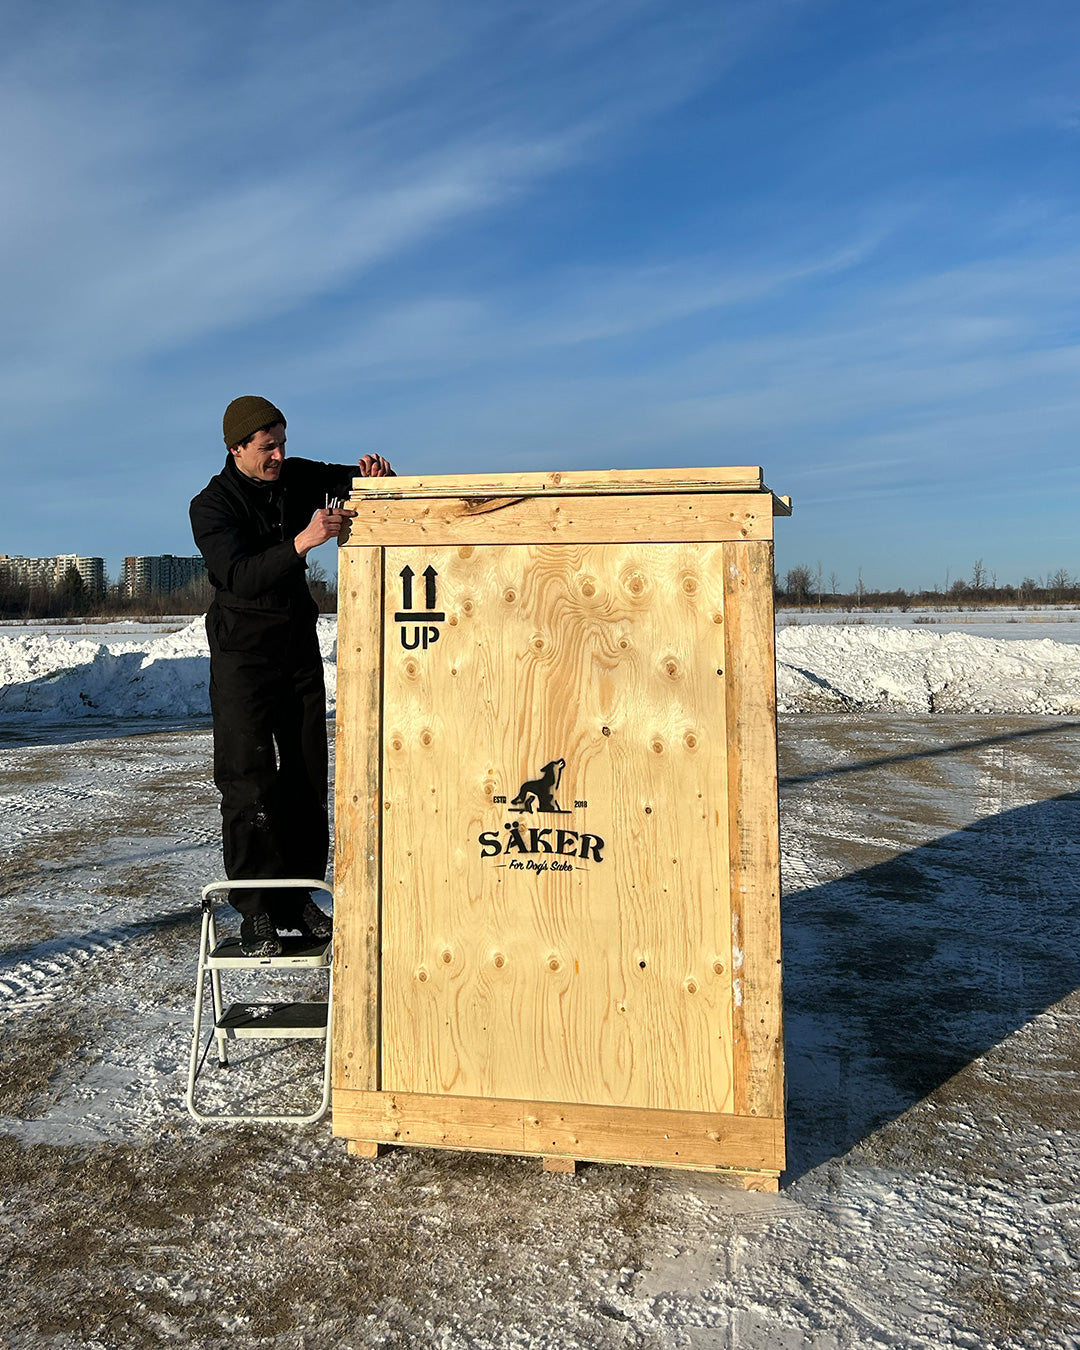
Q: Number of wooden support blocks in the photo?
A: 3